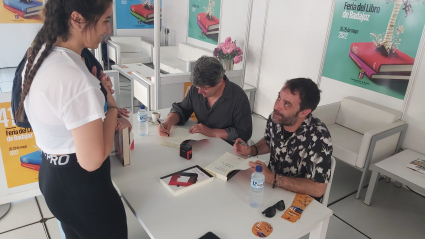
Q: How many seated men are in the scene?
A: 2